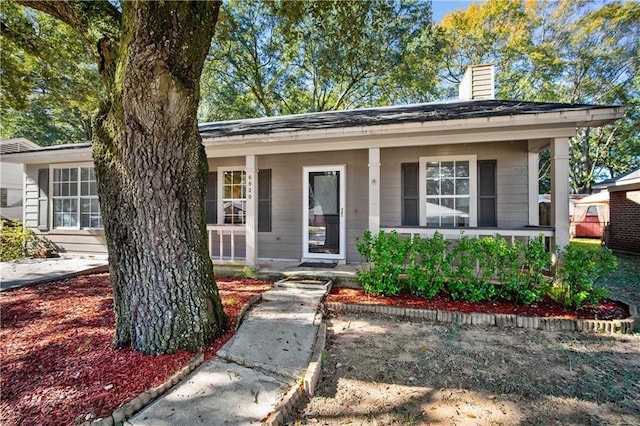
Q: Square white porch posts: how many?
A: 3